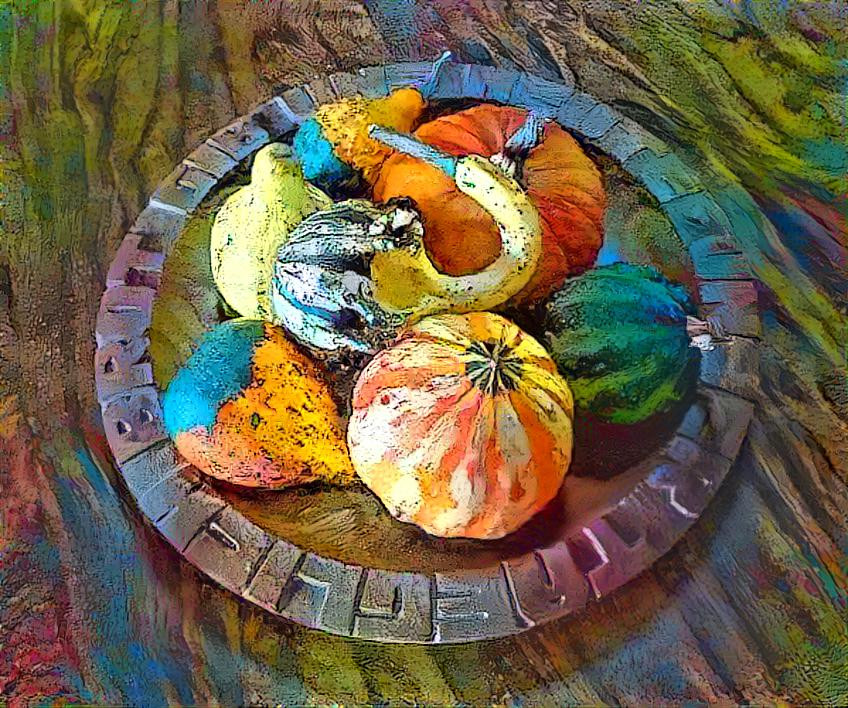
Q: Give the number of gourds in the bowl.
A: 8